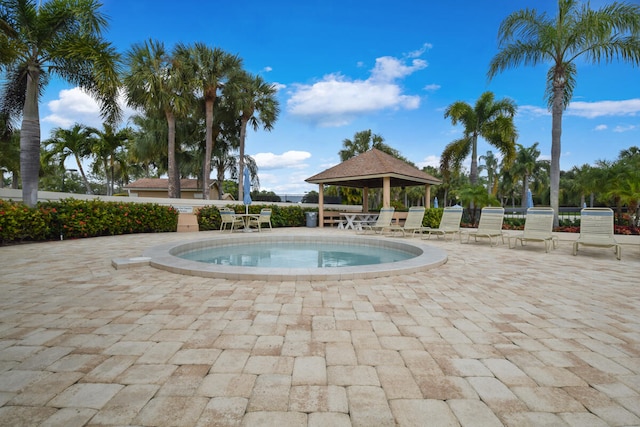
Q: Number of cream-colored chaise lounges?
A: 6